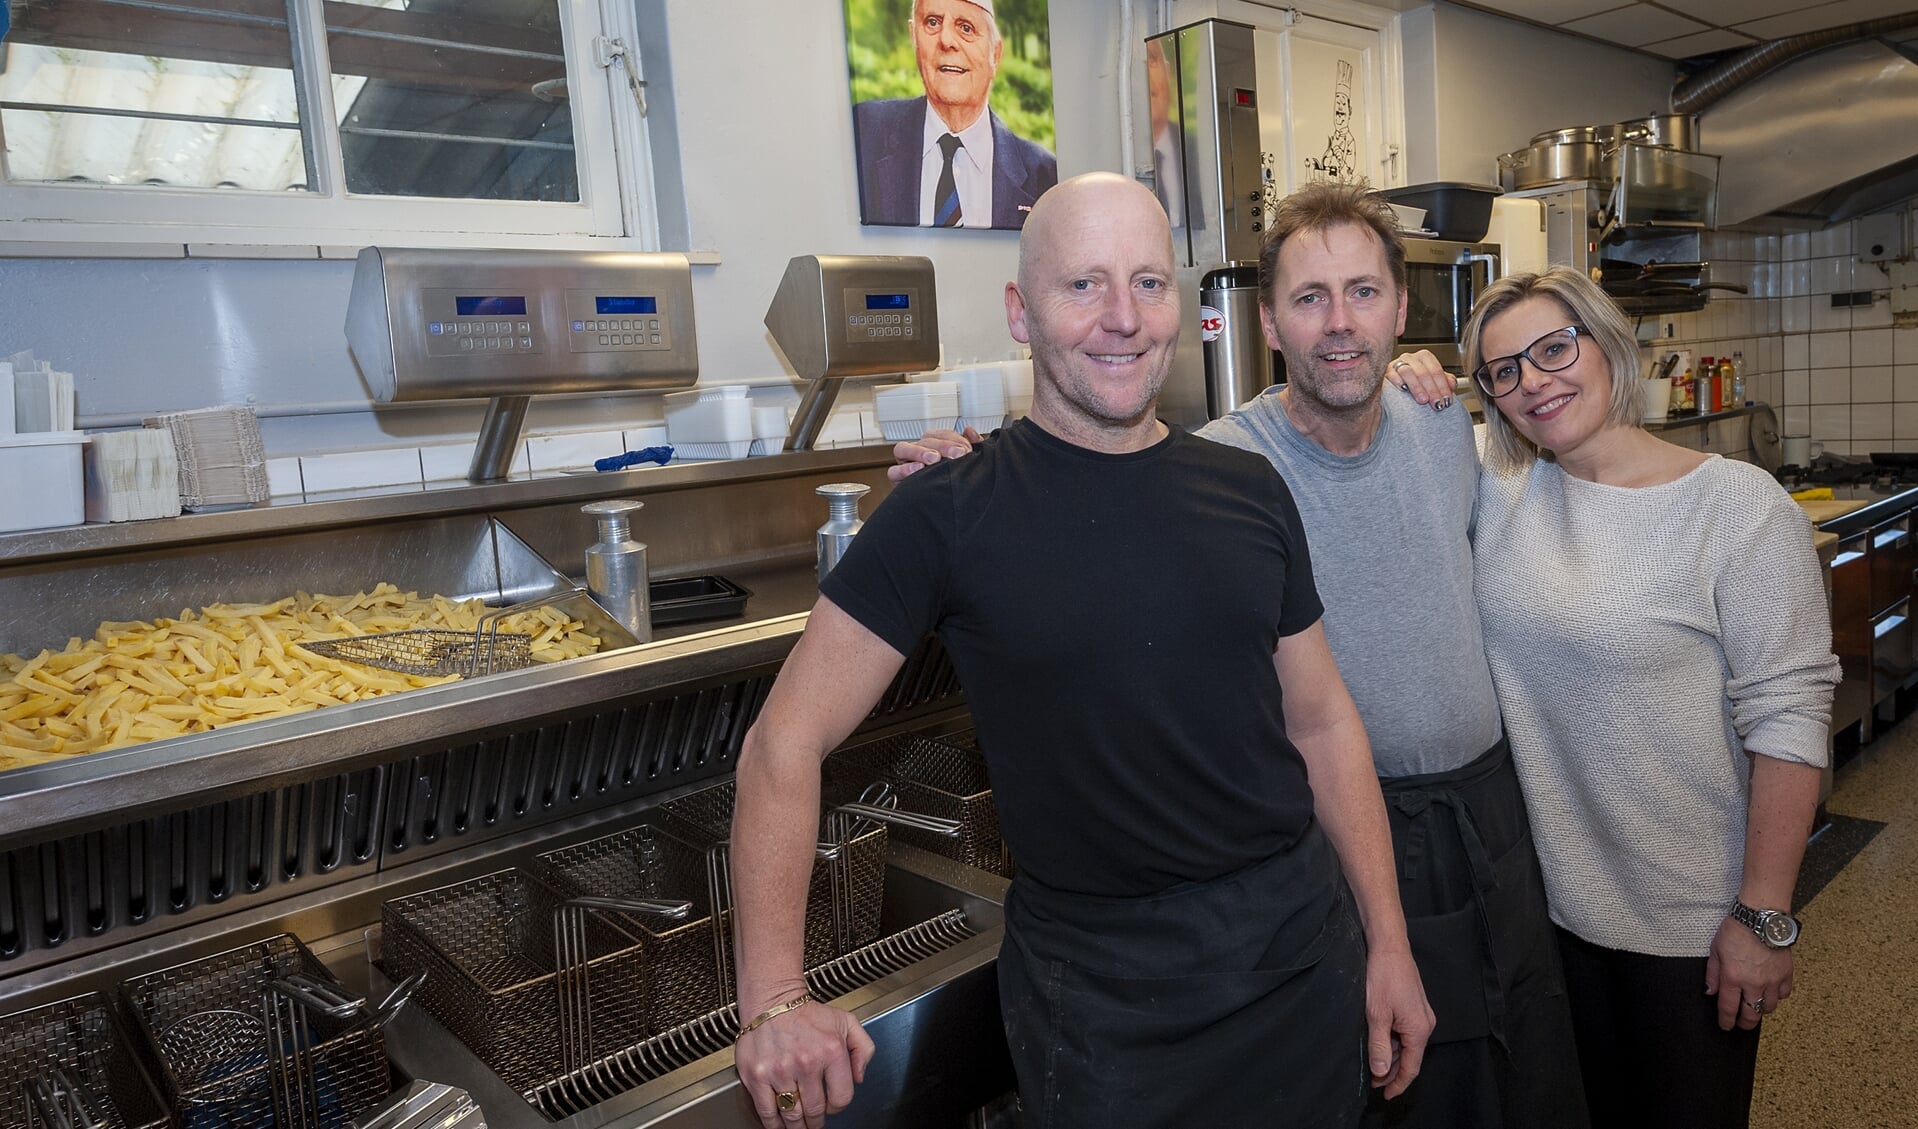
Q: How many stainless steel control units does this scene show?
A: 2